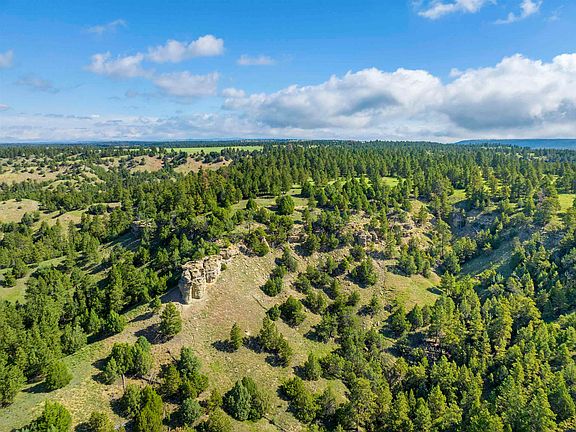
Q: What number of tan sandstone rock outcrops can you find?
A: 1